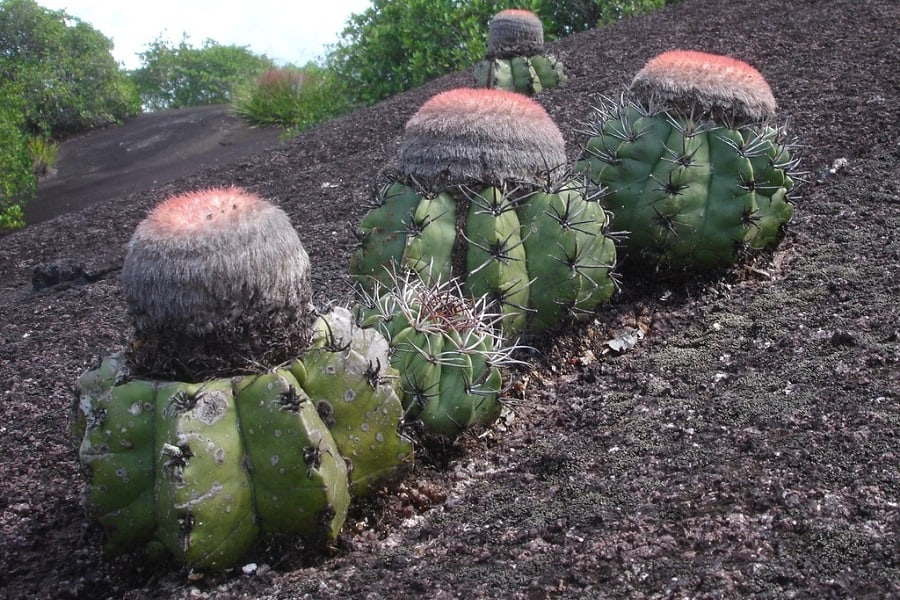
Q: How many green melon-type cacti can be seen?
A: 5